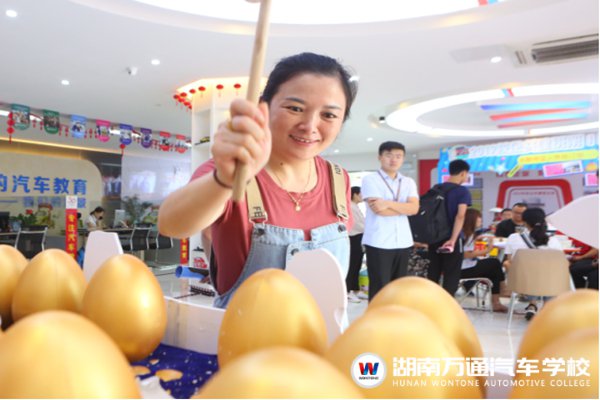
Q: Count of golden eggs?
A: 10